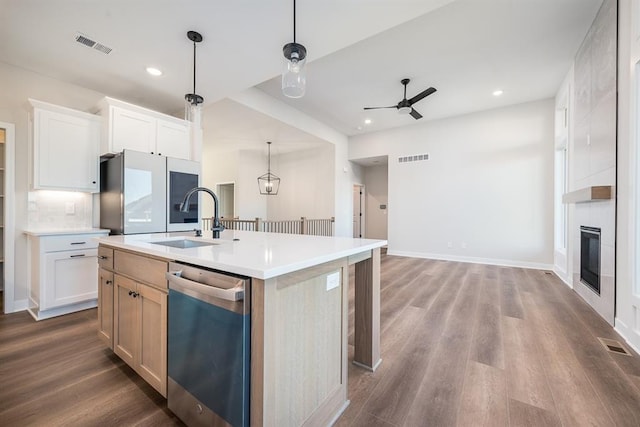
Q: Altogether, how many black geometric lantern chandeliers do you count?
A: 1